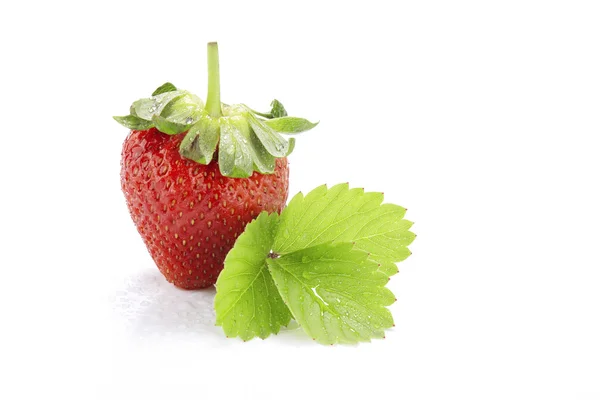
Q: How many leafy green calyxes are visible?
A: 1